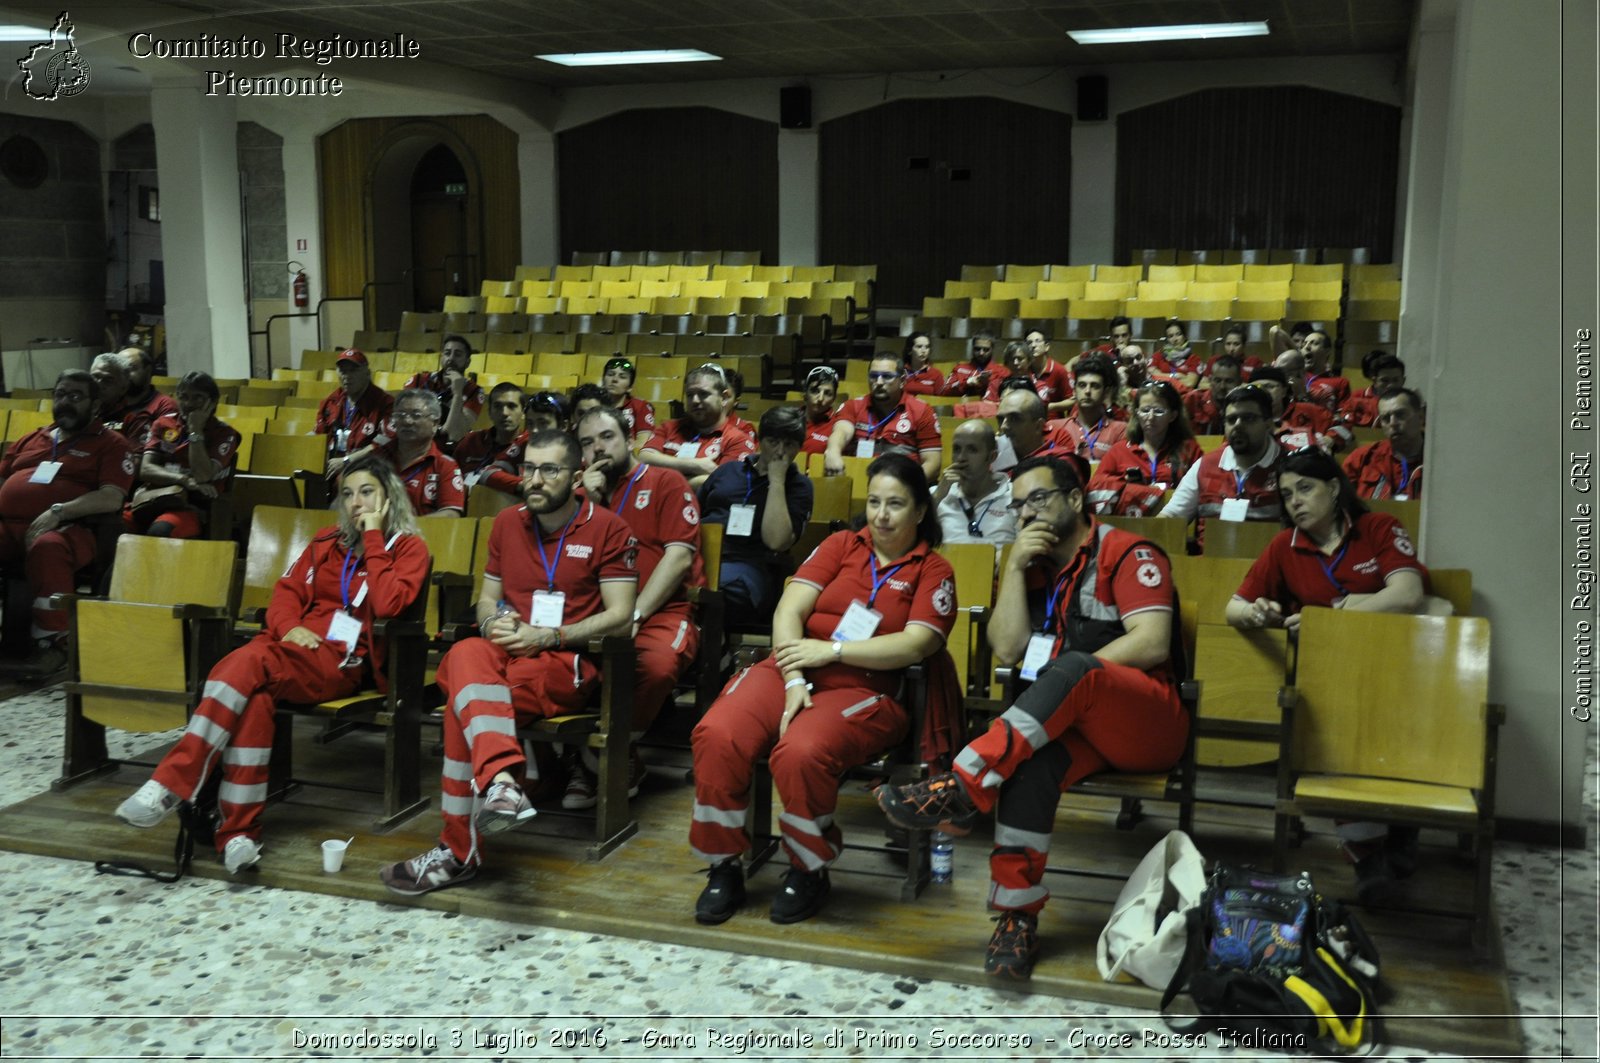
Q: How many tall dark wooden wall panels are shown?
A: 3